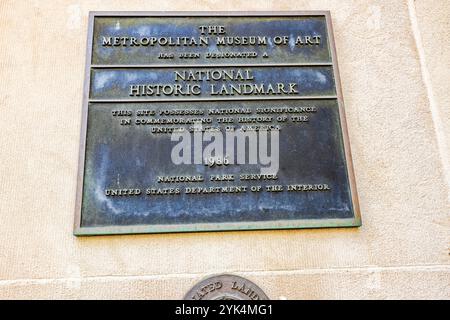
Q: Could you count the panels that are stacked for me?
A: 3